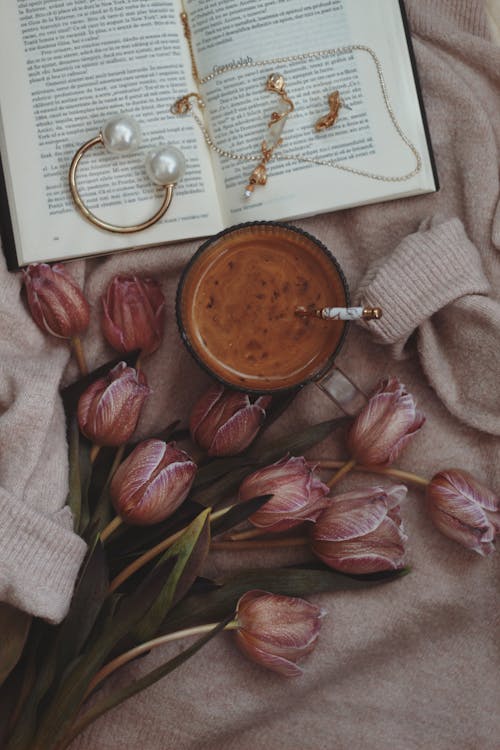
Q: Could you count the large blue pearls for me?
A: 0